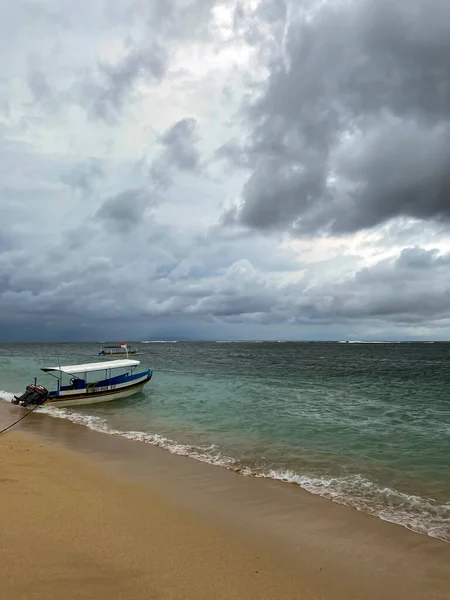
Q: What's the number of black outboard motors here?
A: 2